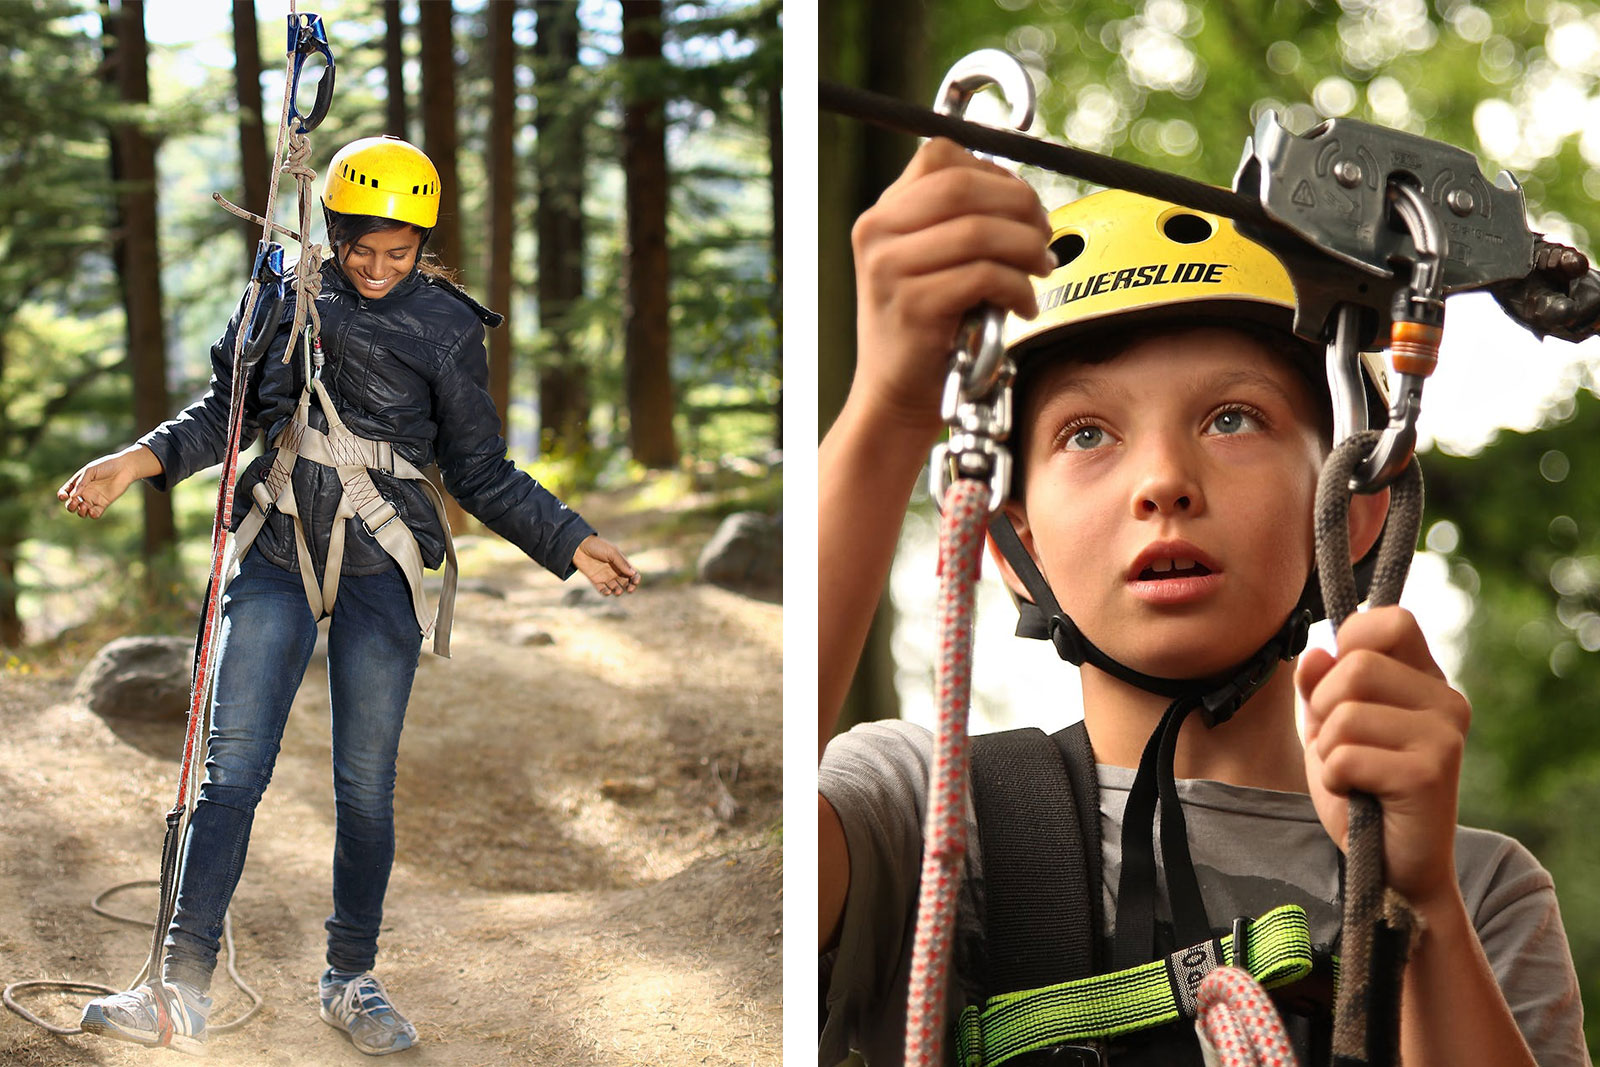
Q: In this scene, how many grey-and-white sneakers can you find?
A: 2